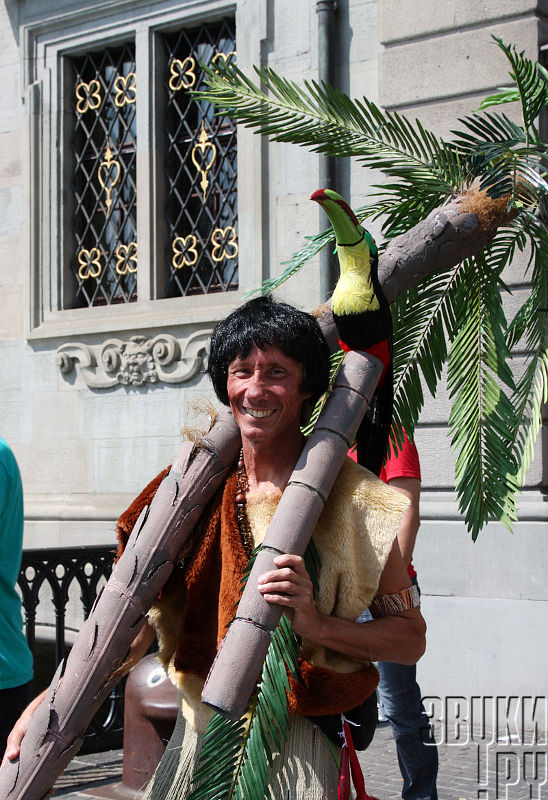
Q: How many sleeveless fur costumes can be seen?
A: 1